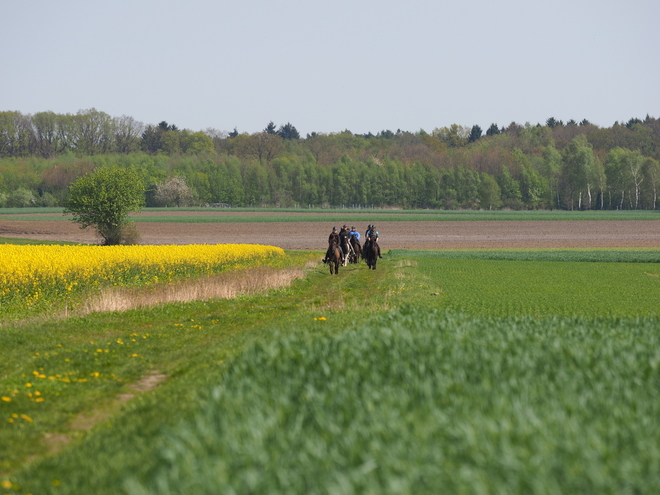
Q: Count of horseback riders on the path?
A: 5